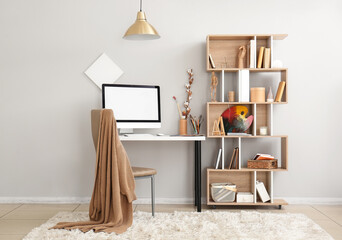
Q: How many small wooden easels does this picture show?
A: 2